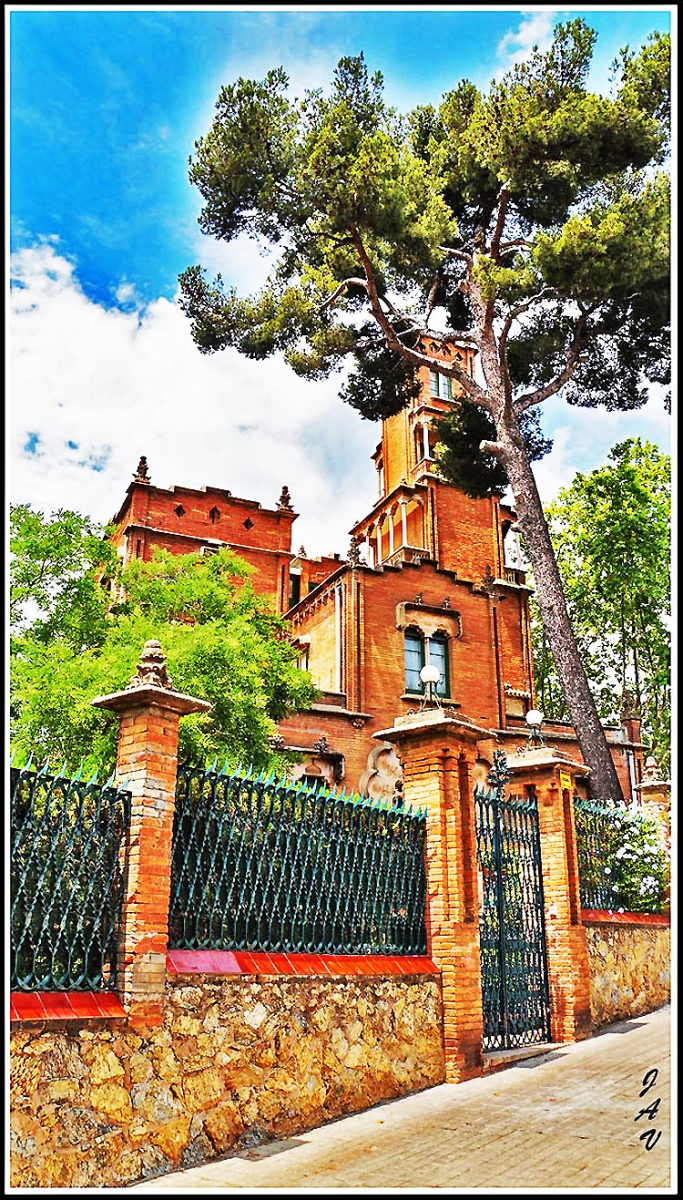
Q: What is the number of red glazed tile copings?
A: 3